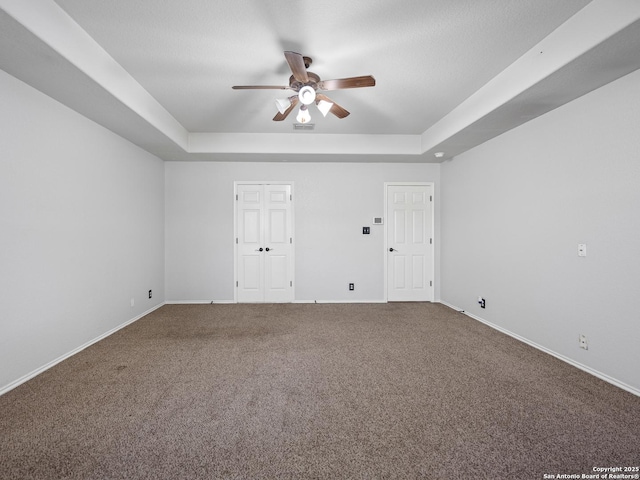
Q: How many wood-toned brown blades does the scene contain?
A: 5